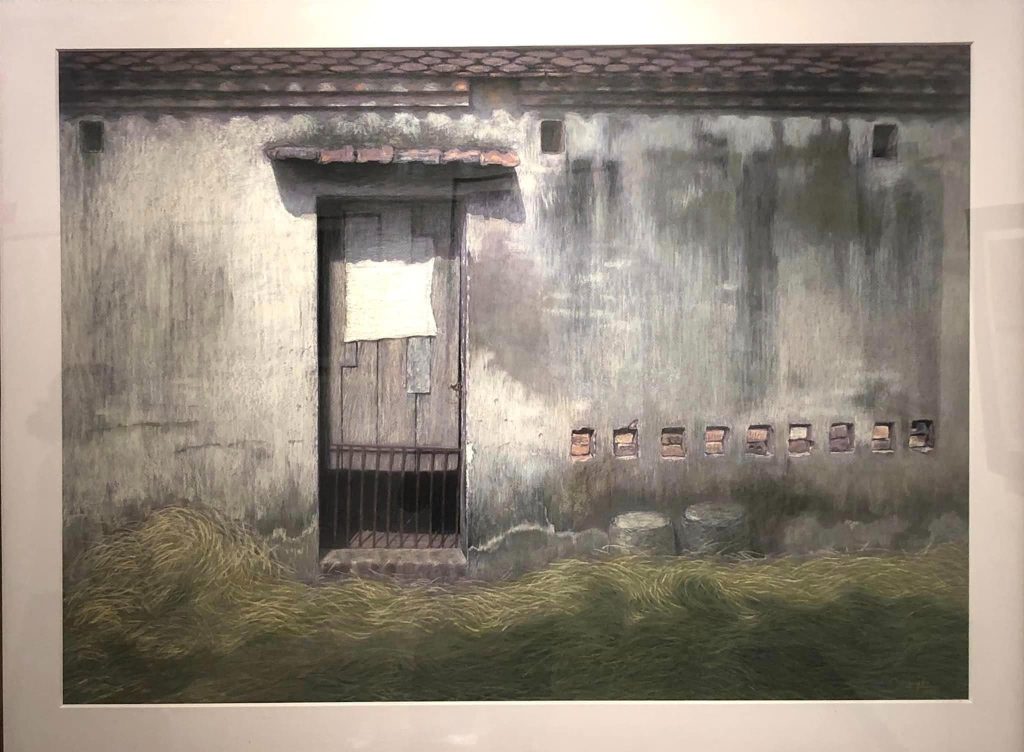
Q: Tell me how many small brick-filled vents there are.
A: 9